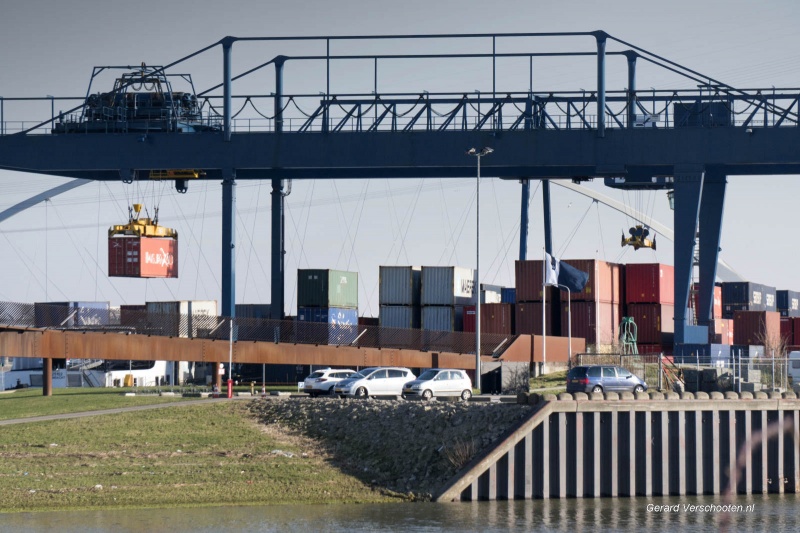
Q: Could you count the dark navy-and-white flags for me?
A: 1